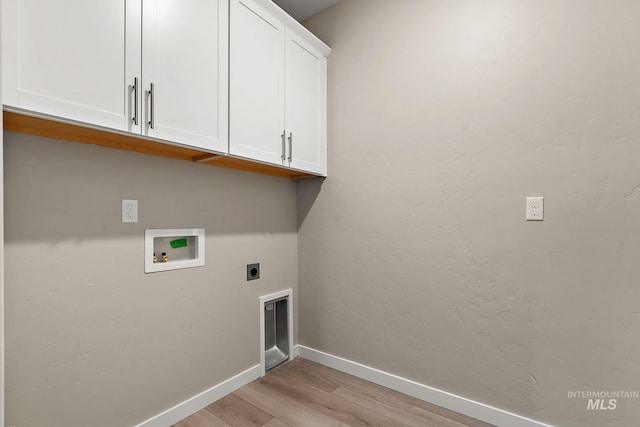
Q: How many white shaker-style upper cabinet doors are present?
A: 4